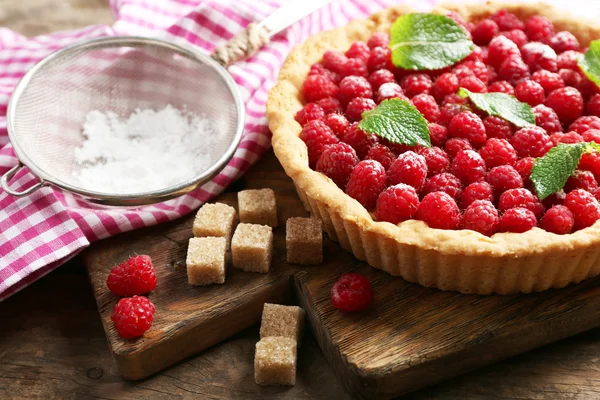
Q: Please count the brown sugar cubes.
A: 7